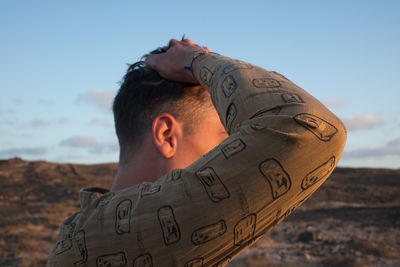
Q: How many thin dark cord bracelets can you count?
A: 1